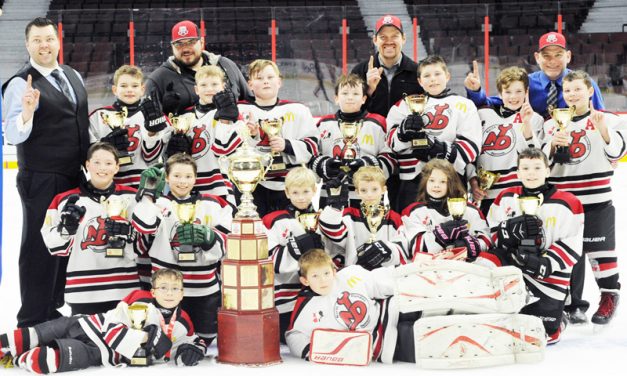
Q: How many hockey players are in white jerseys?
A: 15